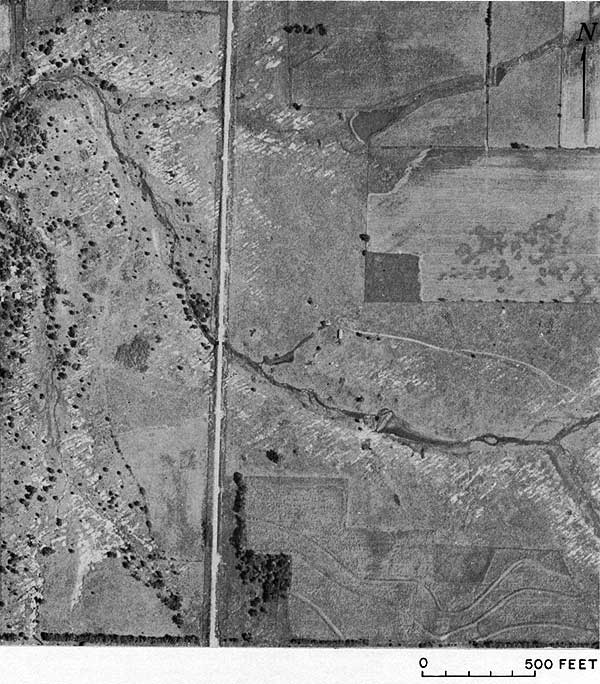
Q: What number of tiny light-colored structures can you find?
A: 2